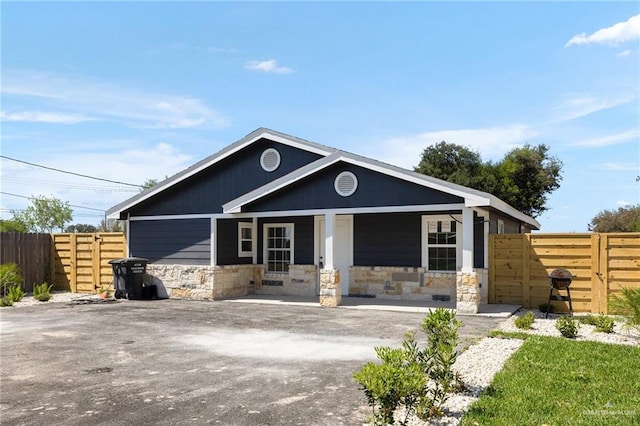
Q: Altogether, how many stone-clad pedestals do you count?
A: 2